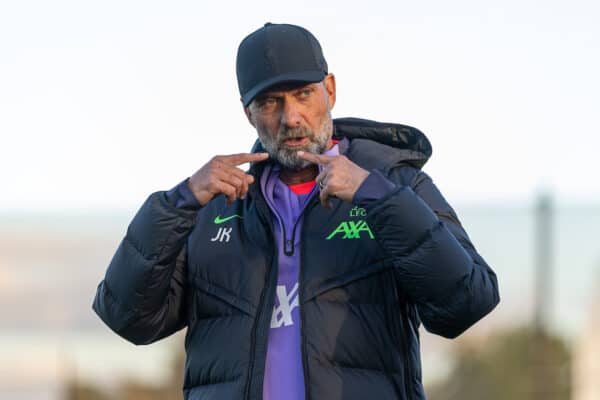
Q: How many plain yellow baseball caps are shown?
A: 0